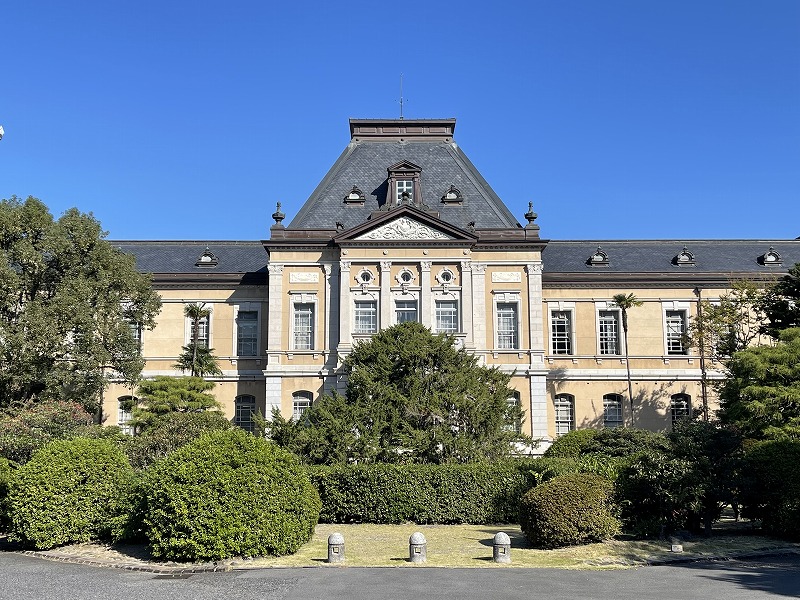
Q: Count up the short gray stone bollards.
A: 3